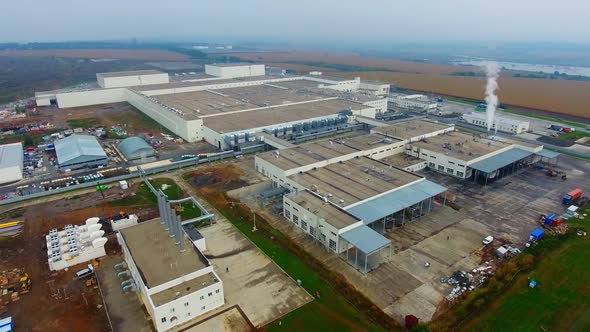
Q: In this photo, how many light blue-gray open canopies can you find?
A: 4